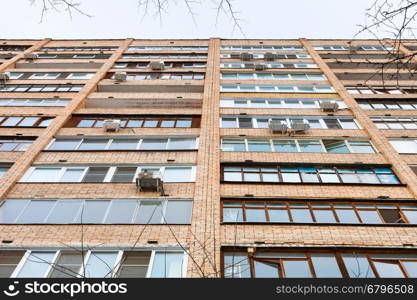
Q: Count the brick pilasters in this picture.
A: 5